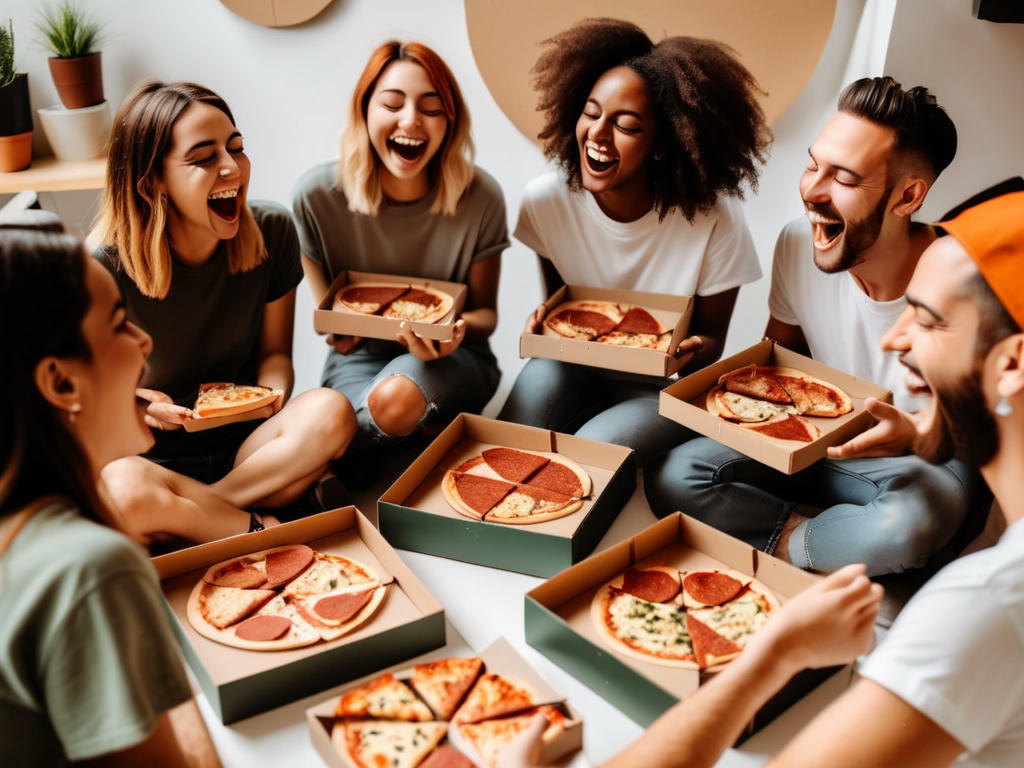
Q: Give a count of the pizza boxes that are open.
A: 7